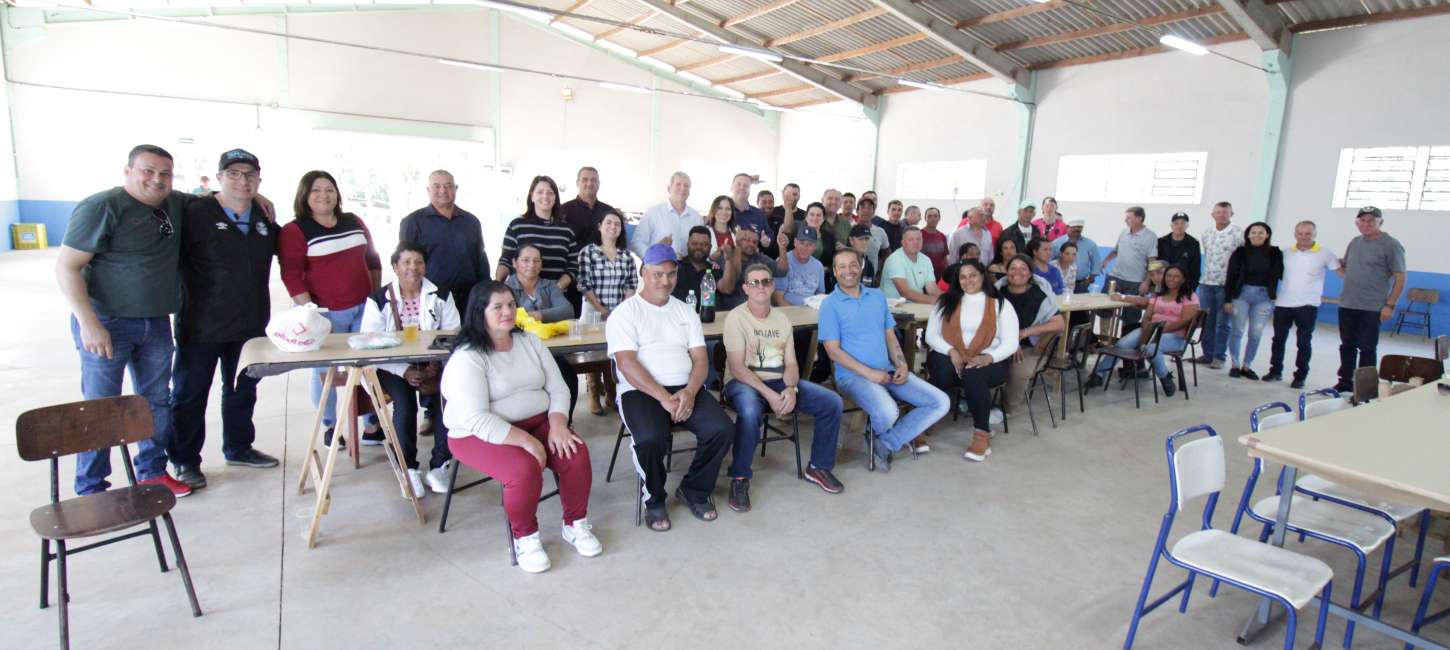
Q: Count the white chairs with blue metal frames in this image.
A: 4